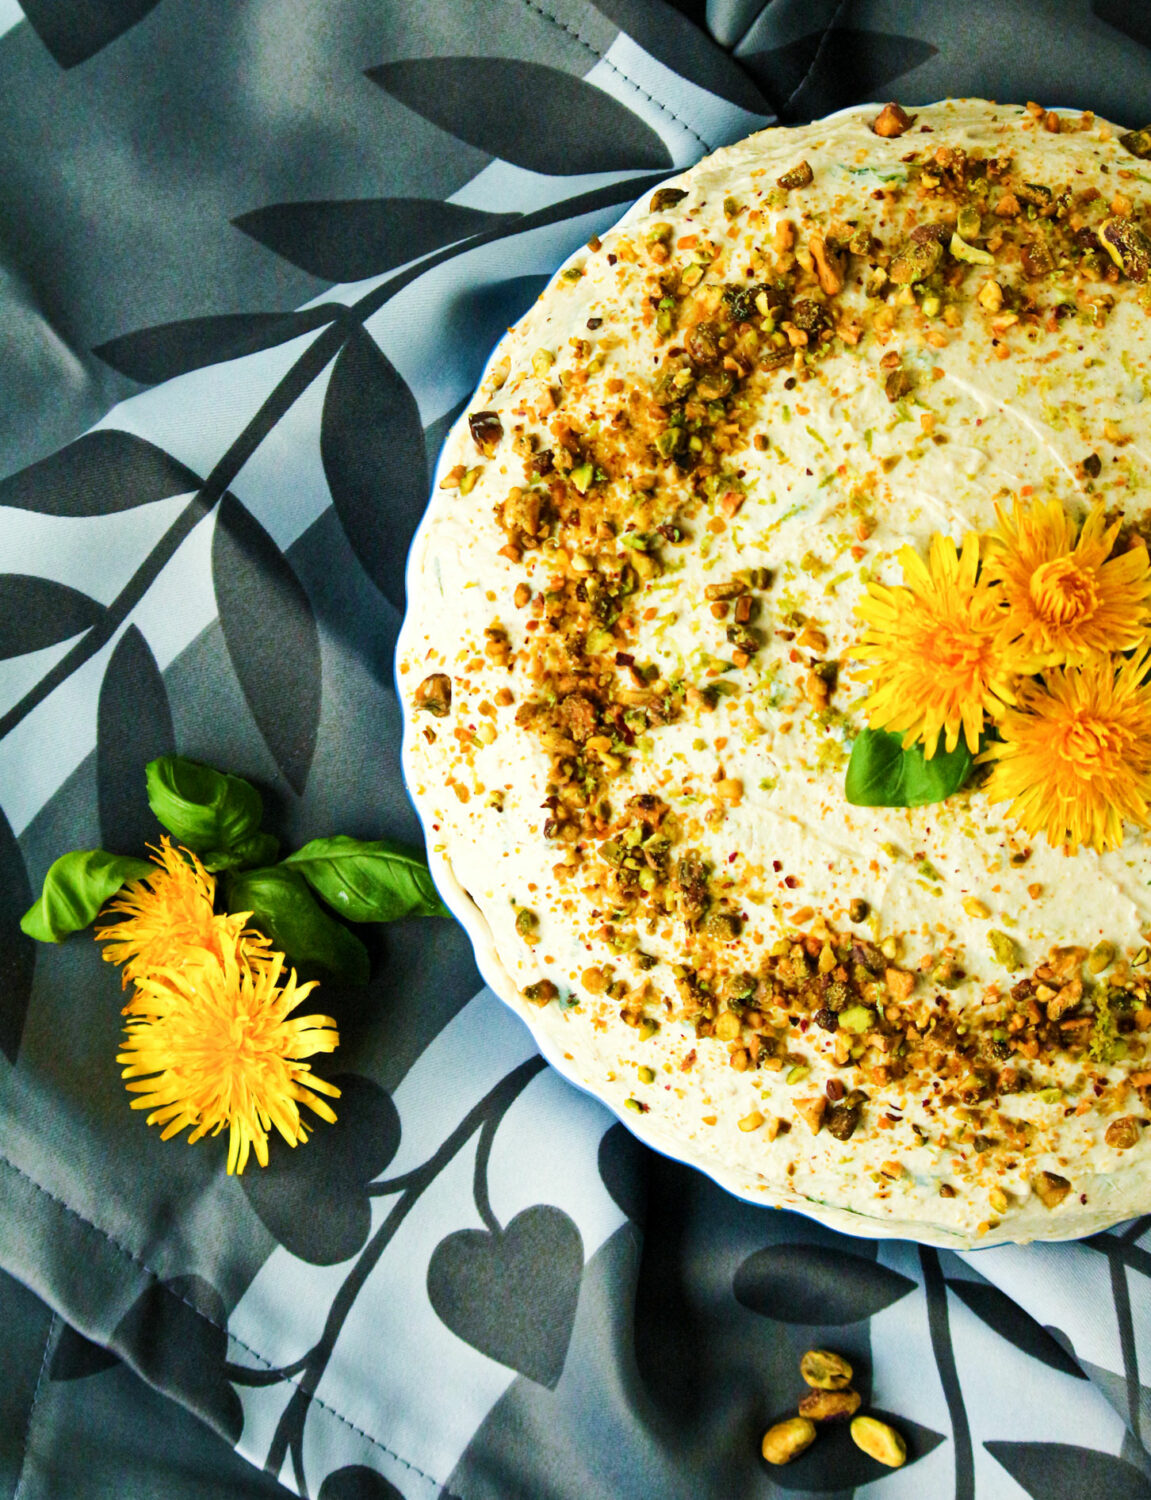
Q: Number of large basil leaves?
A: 5